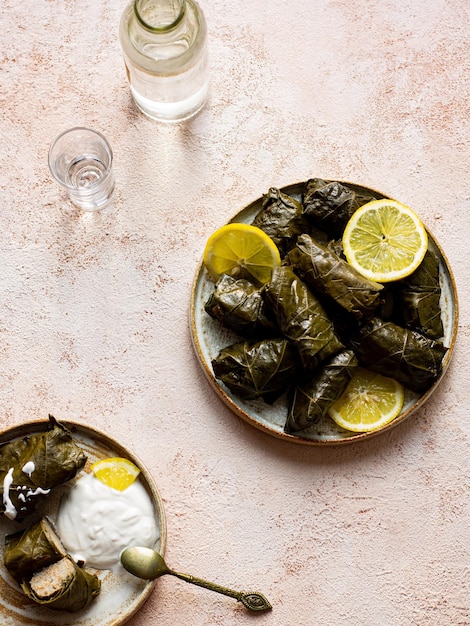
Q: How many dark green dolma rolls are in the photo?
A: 11